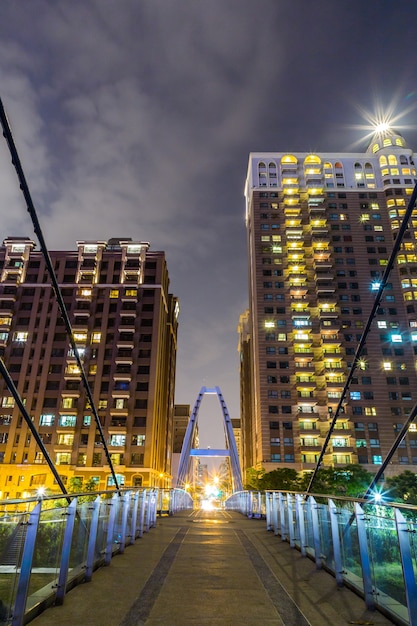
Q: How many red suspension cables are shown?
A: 0